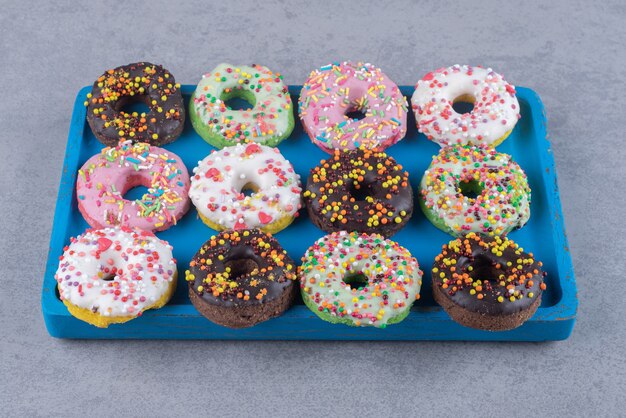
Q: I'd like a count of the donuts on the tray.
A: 12